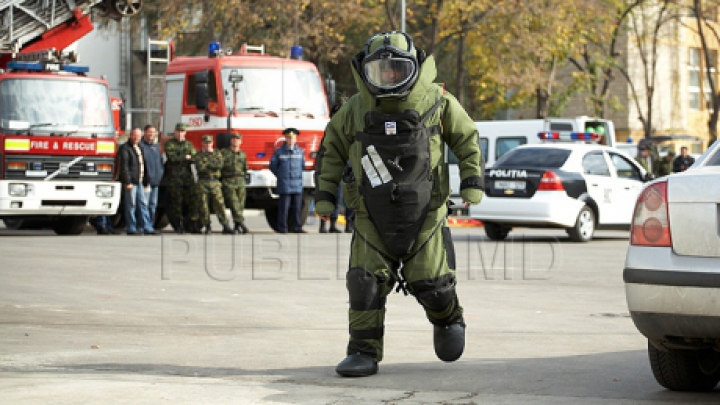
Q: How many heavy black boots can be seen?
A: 2